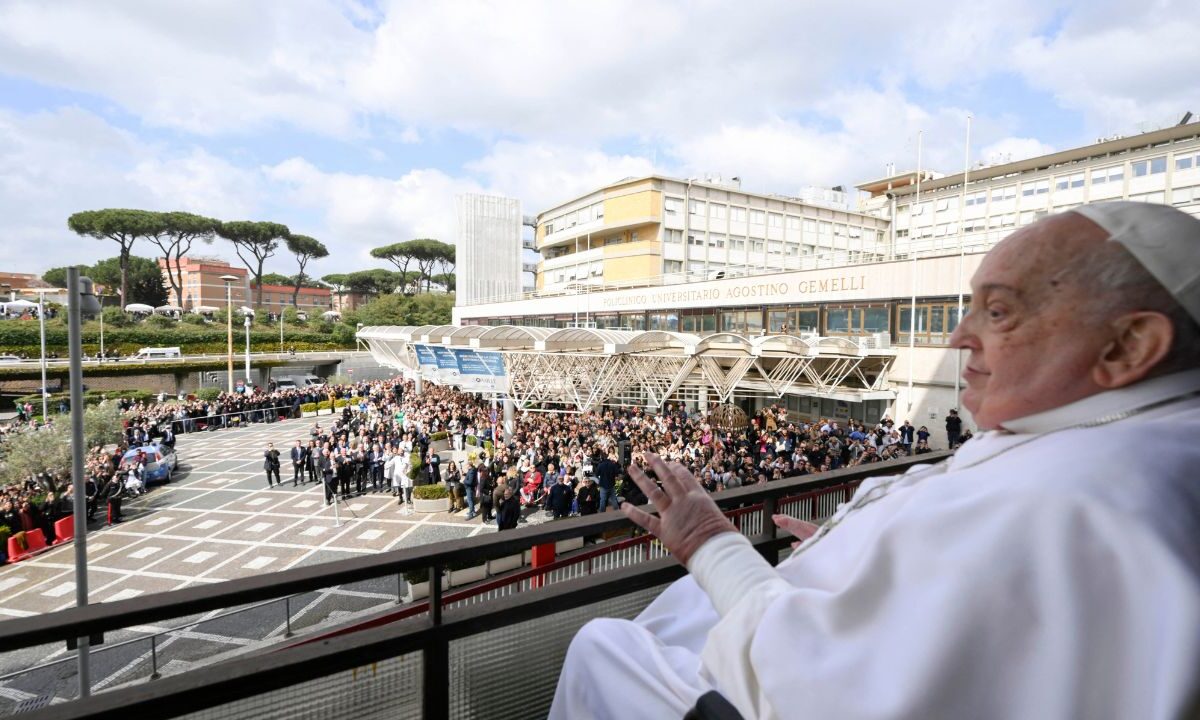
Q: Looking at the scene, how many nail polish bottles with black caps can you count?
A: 0